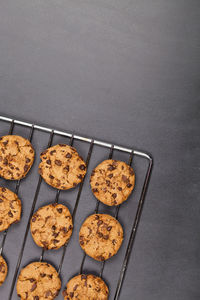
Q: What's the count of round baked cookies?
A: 9